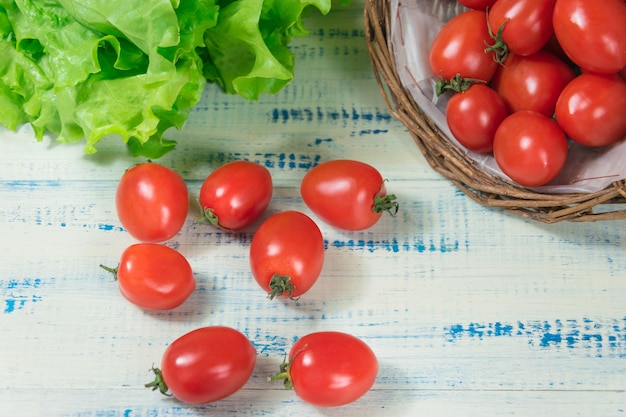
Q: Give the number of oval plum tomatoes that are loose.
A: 7